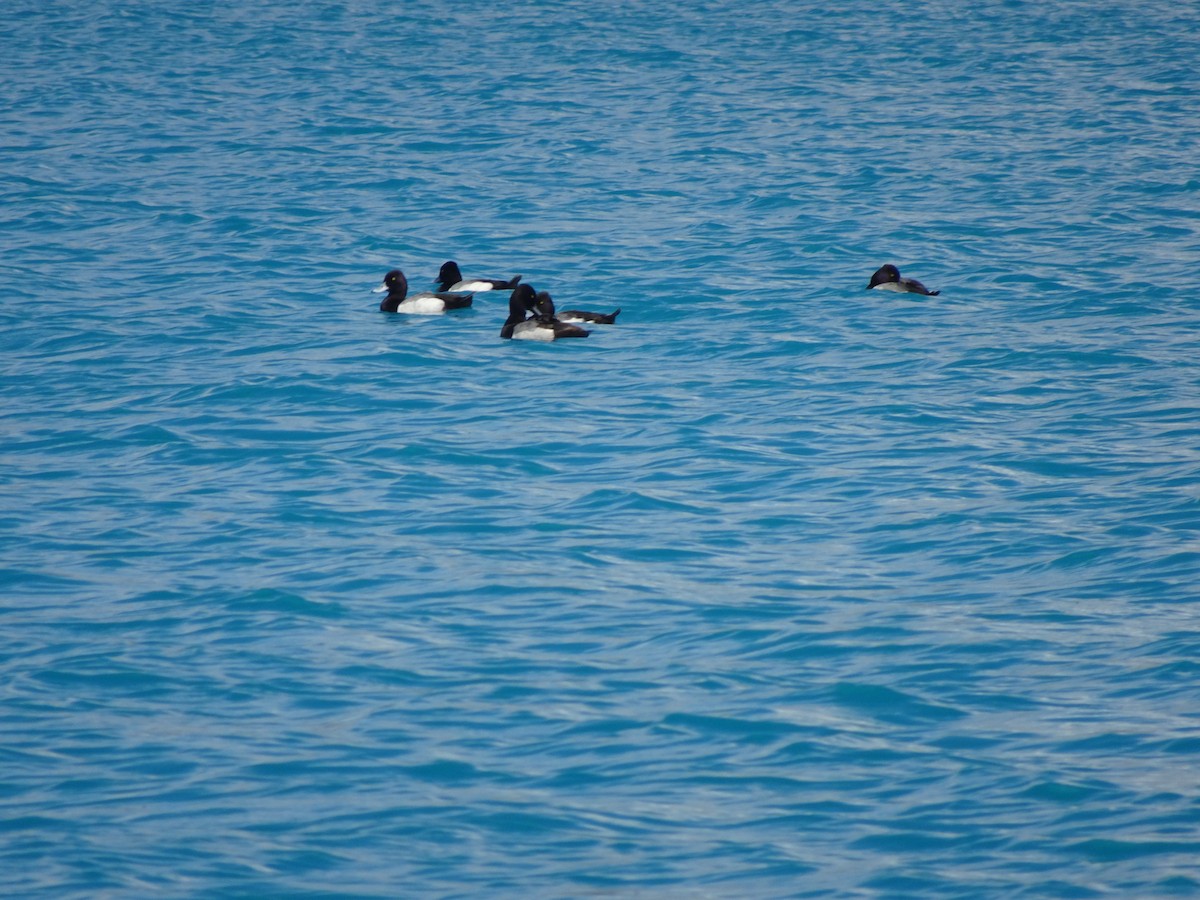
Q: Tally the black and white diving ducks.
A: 5